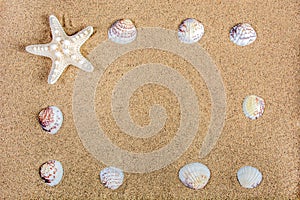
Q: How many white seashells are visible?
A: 9